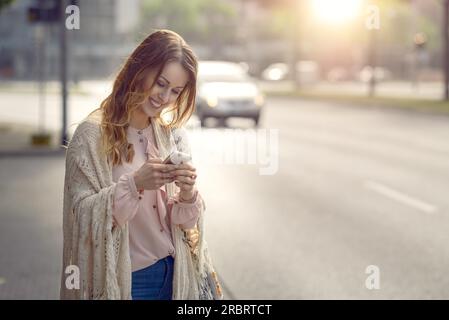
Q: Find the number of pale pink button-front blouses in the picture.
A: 1